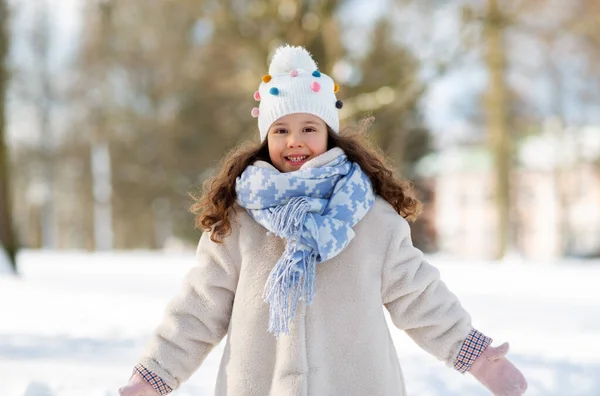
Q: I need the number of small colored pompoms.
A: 9